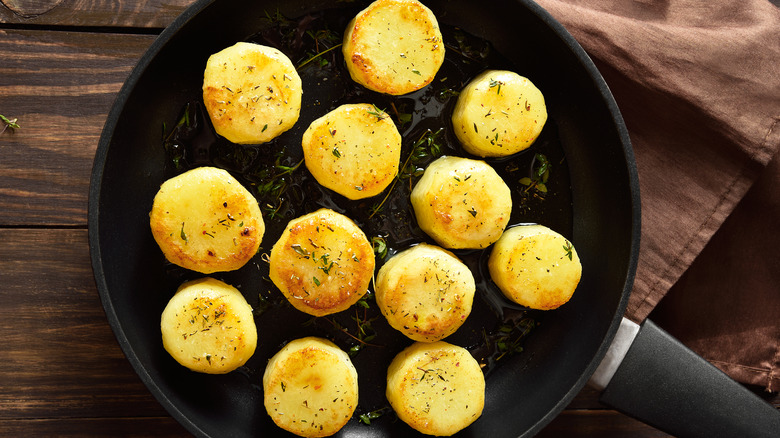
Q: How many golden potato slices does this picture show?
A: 12